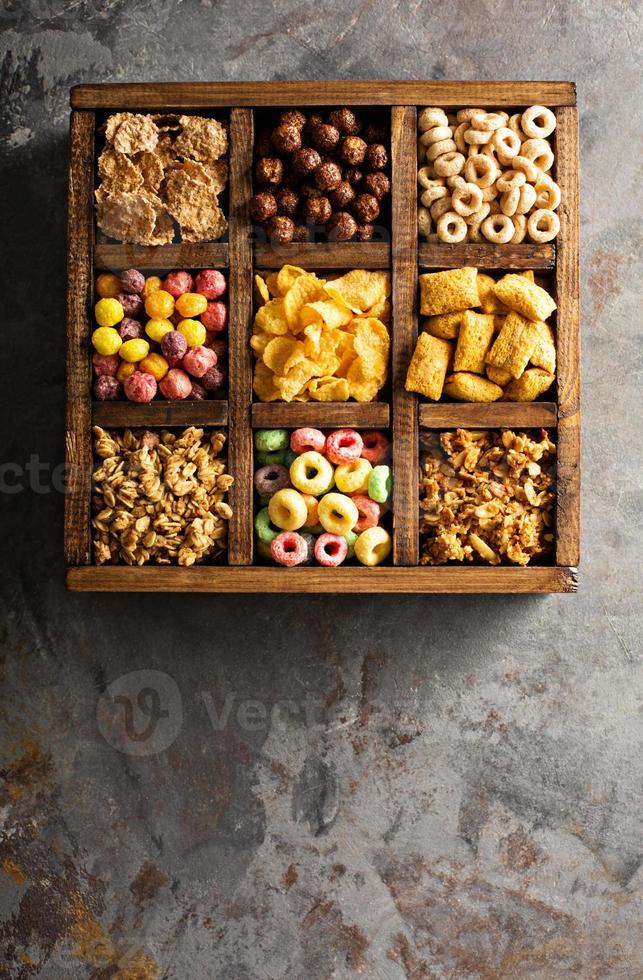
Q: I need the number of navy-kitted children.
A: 0